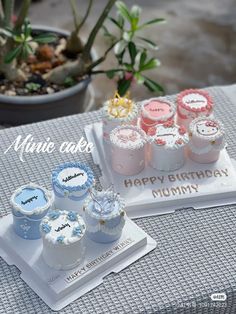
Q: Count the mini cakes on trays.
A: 10